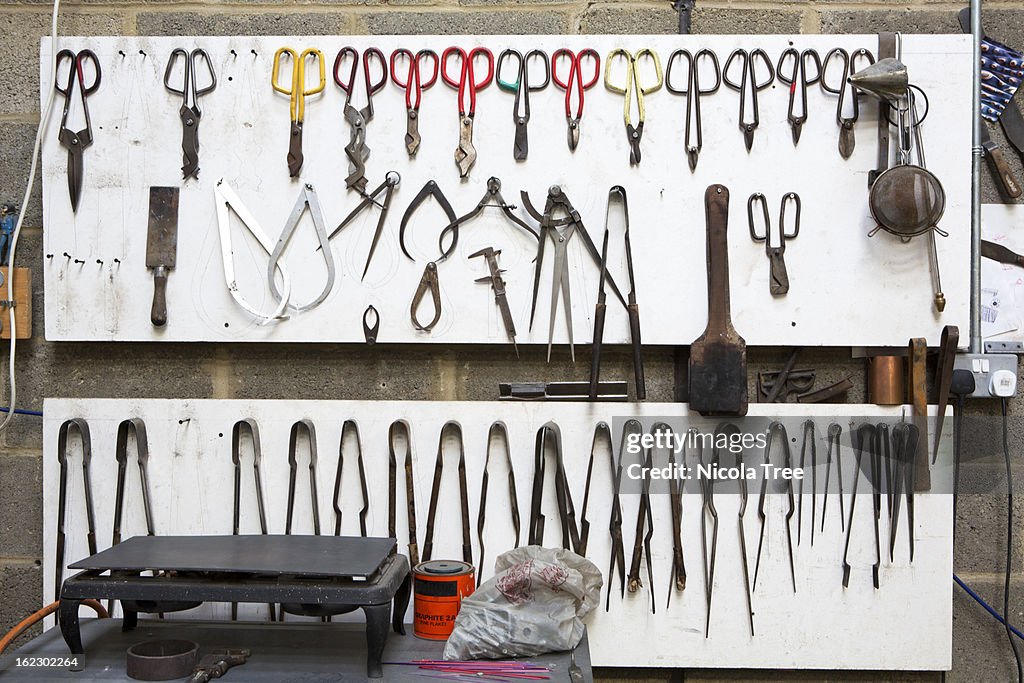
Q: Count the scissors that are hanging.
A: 14